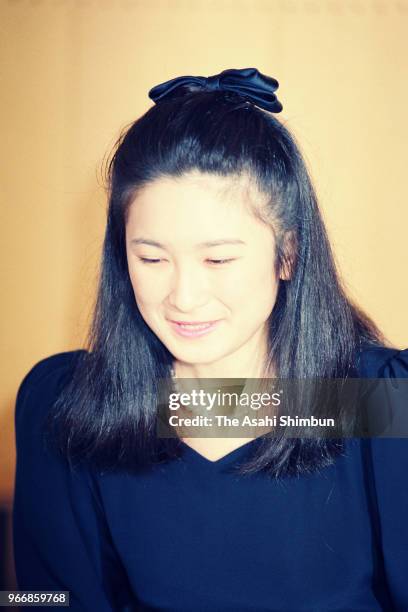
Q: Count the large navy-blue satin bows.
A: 1